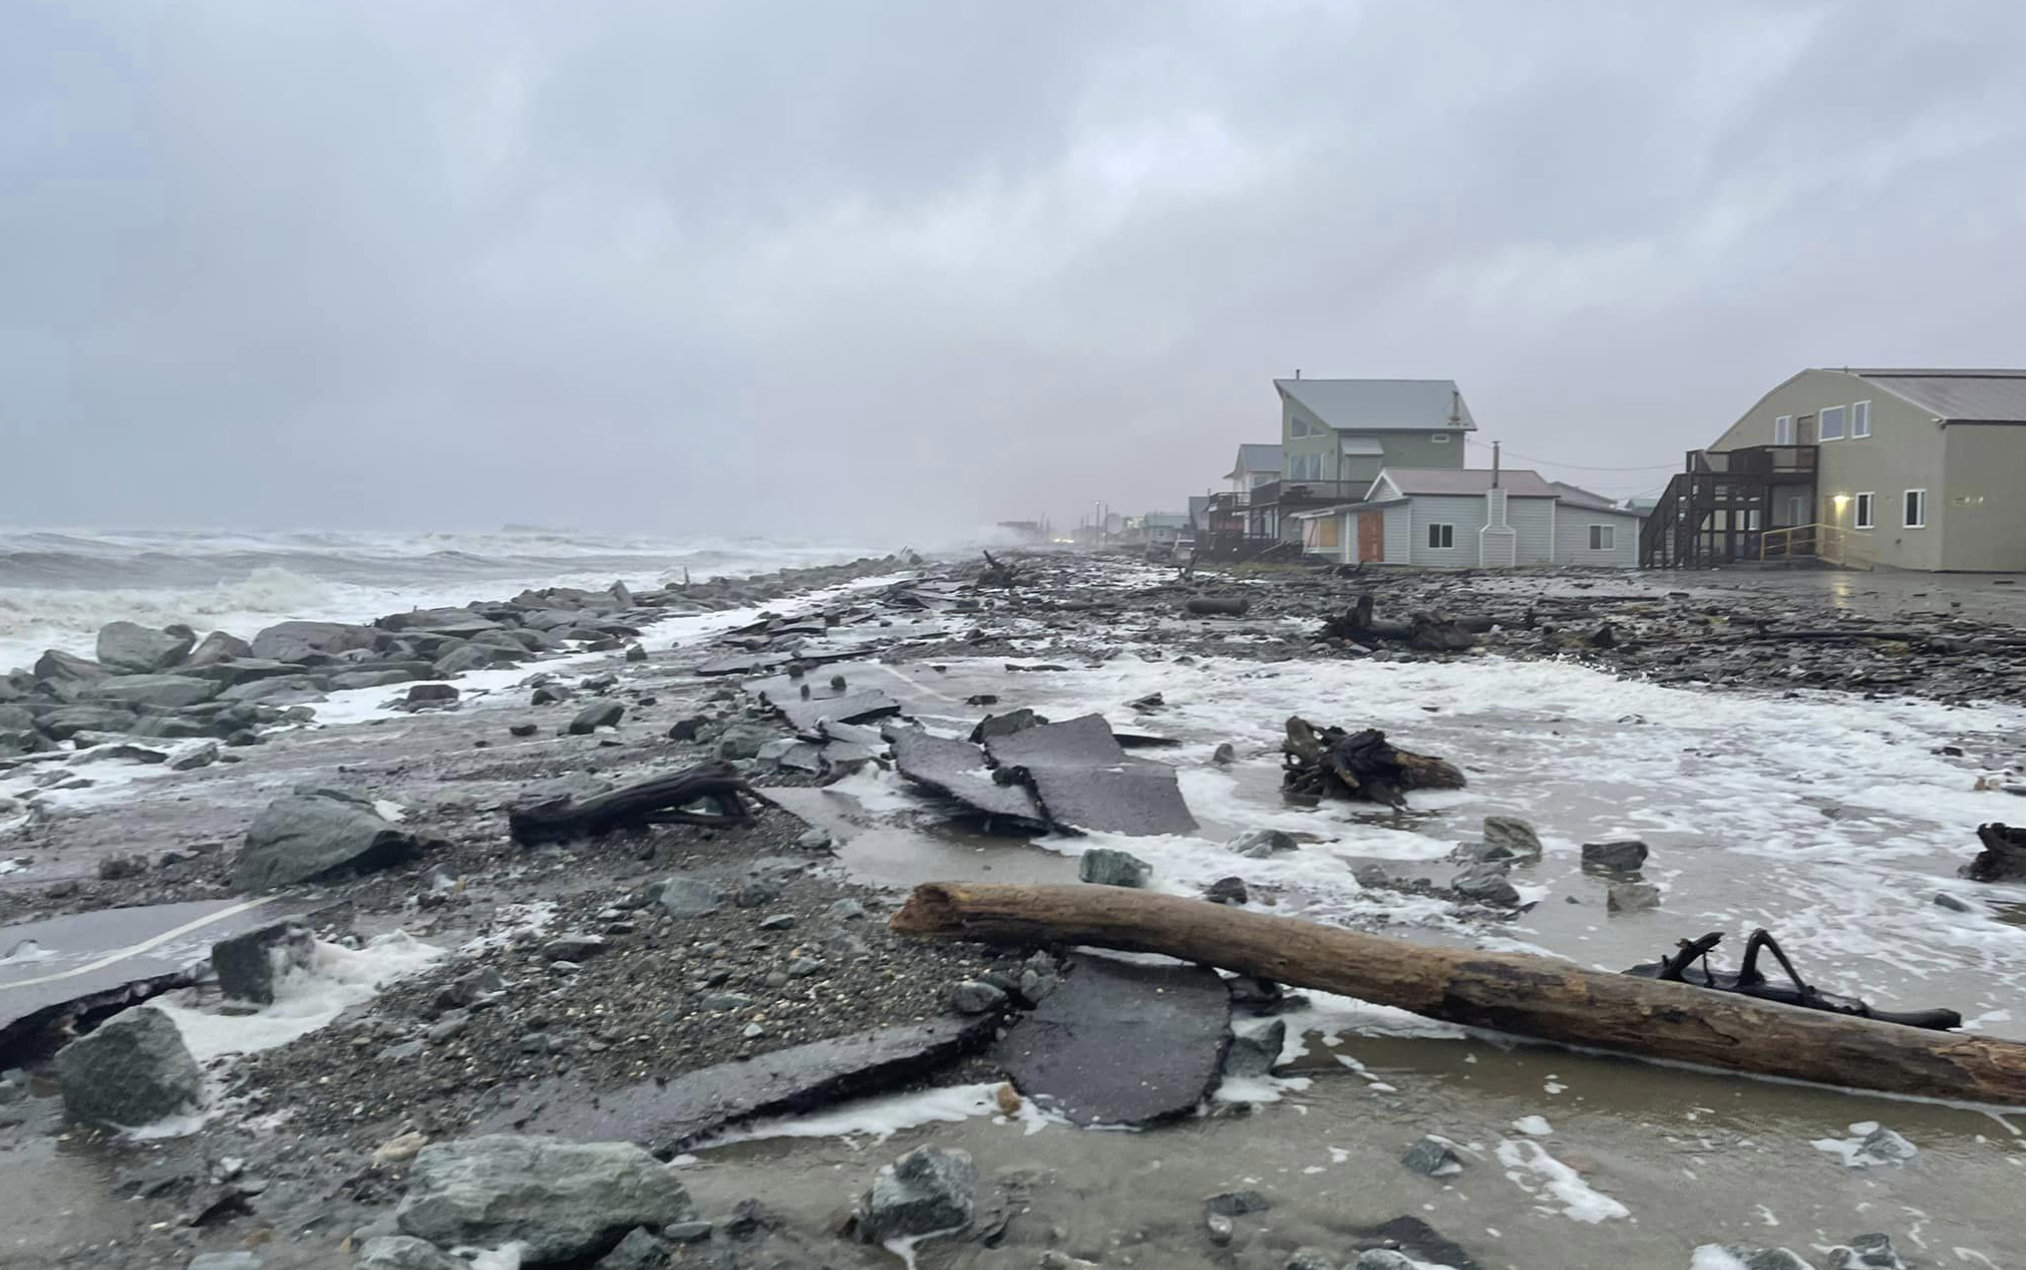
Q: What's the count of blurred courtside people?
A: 0